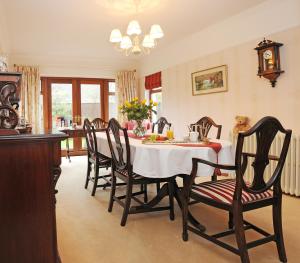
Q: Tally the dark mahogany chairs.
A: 6